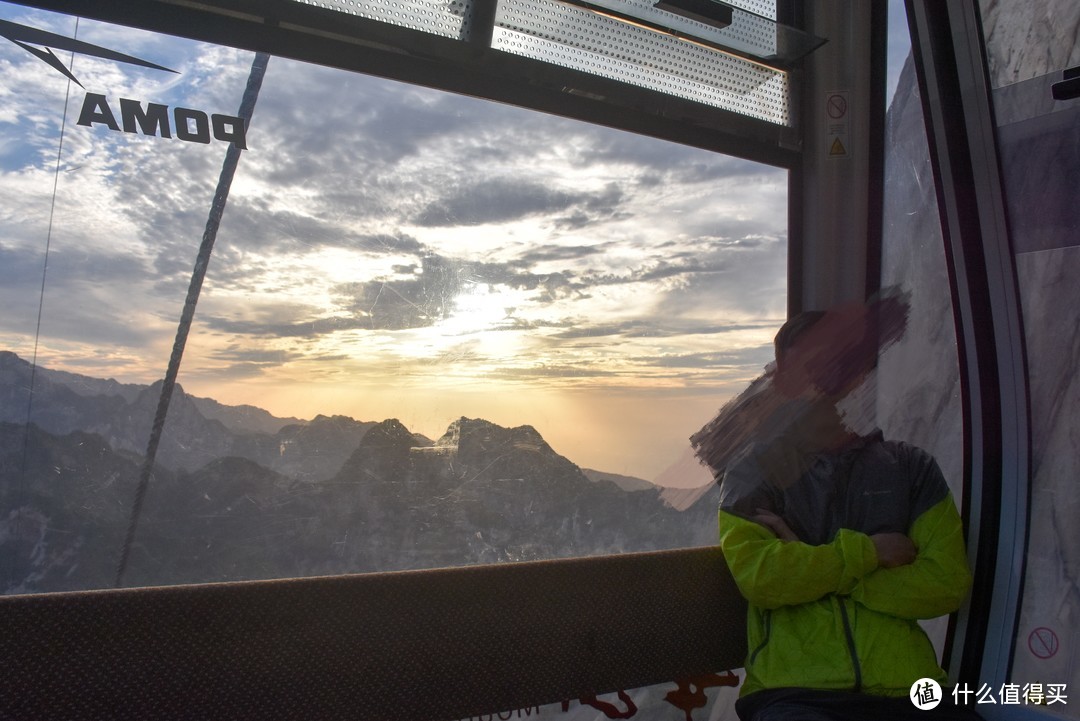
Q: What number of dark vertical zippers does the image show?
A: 2